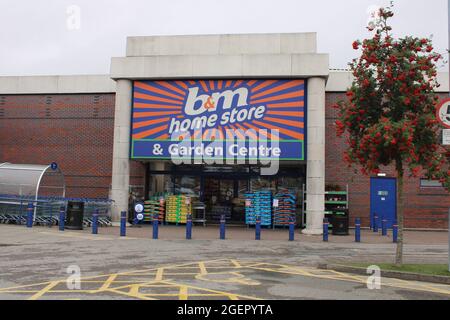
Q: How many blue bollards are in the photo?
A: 14